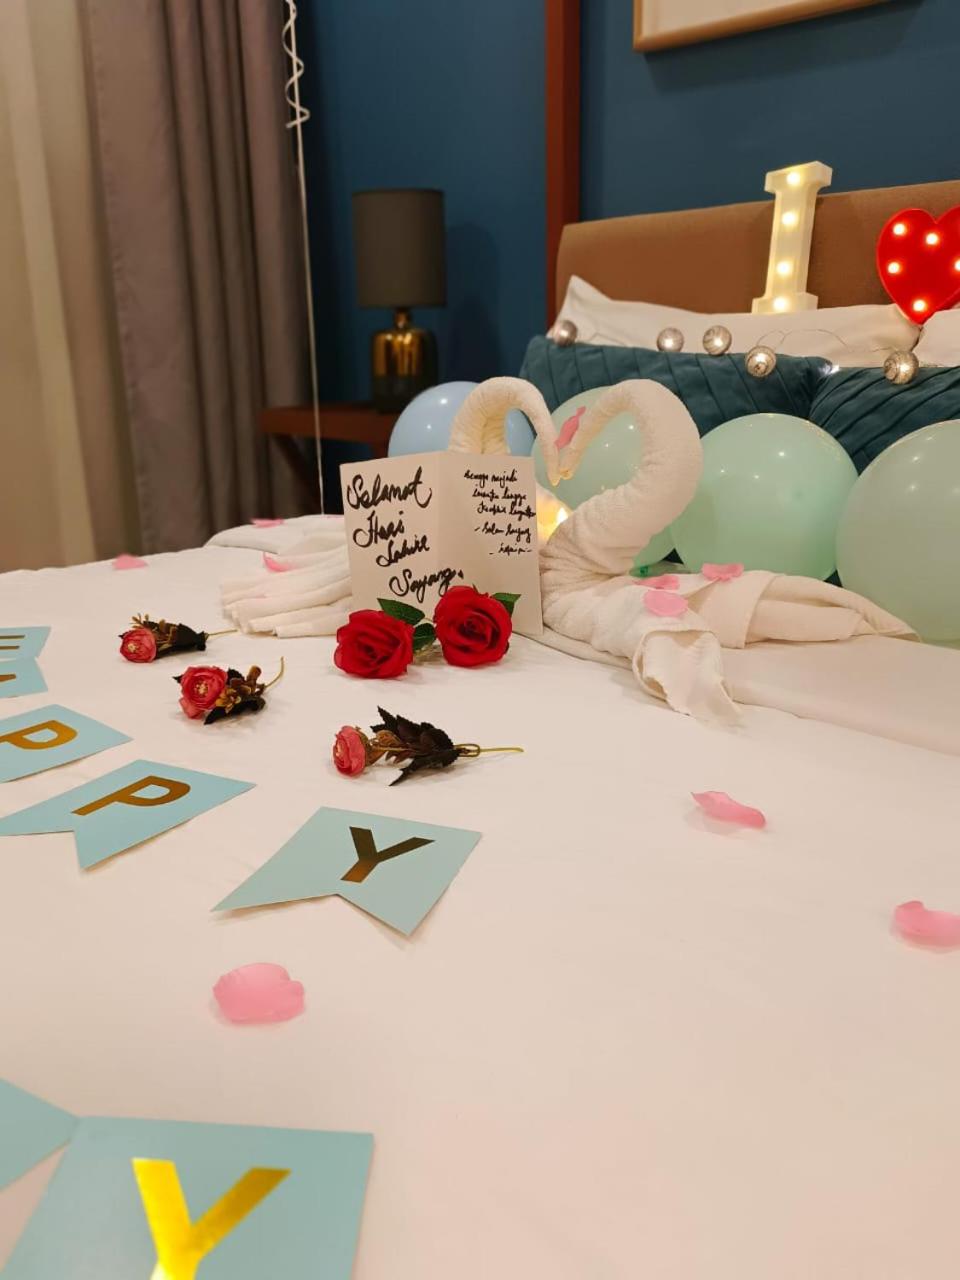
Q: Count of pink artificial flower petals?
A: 10